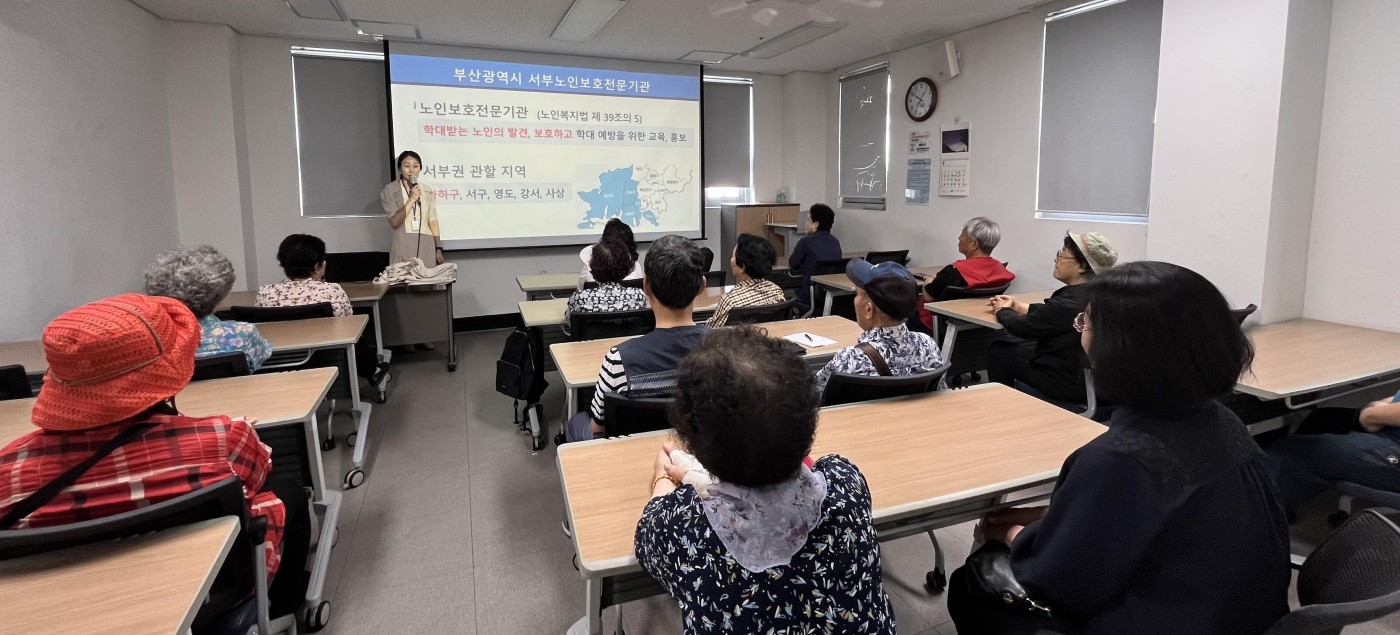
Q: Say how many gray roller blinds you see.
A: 4